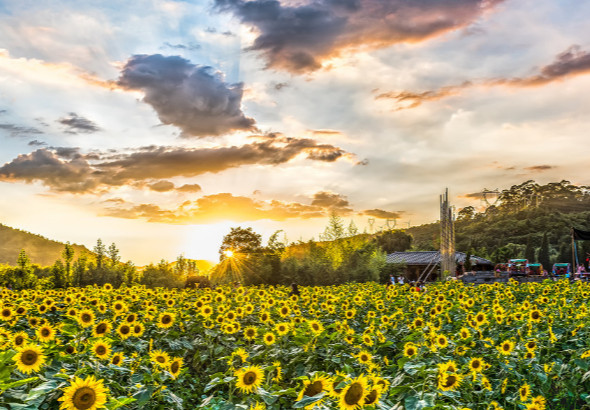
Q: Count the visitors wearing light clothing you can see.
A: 2